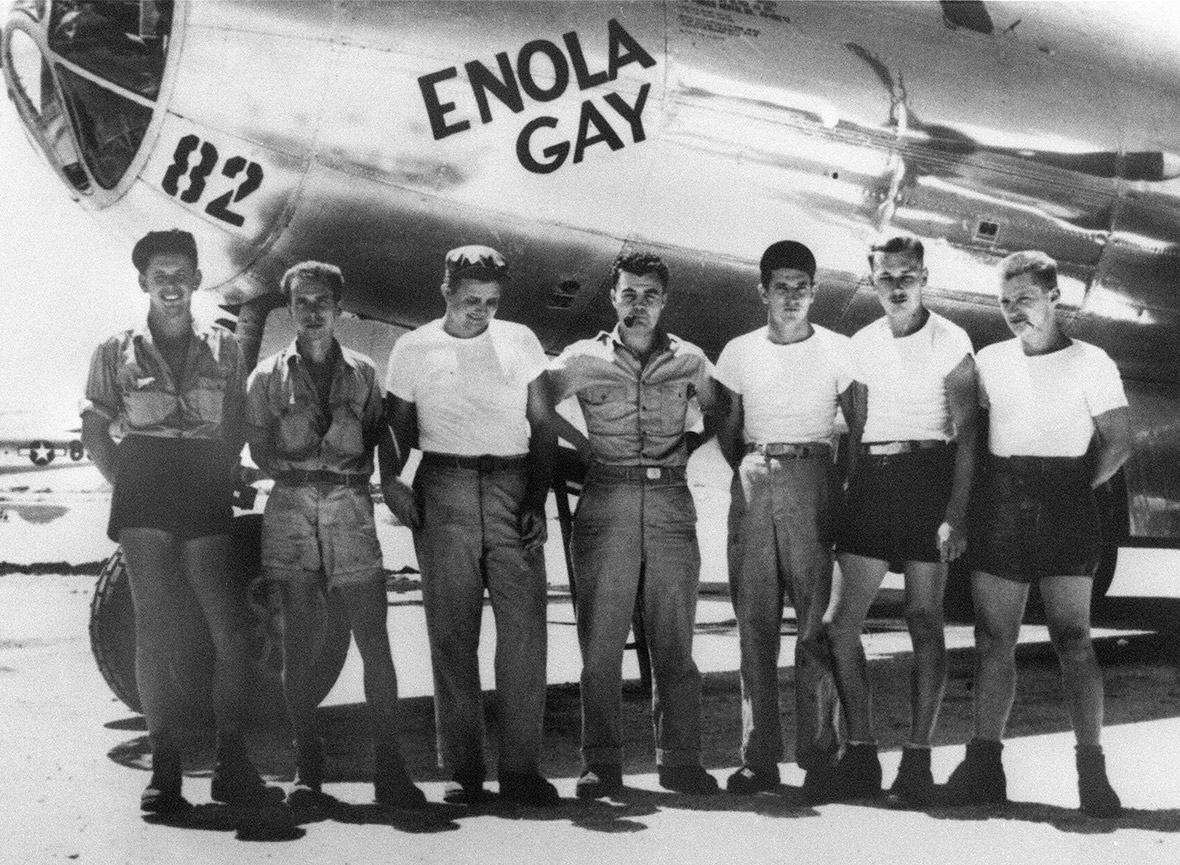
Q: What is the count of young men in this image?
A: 7